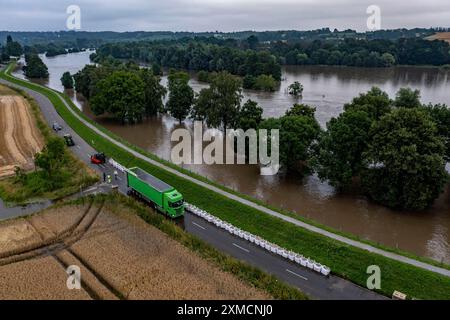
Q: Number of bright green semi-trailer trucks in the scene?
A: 1